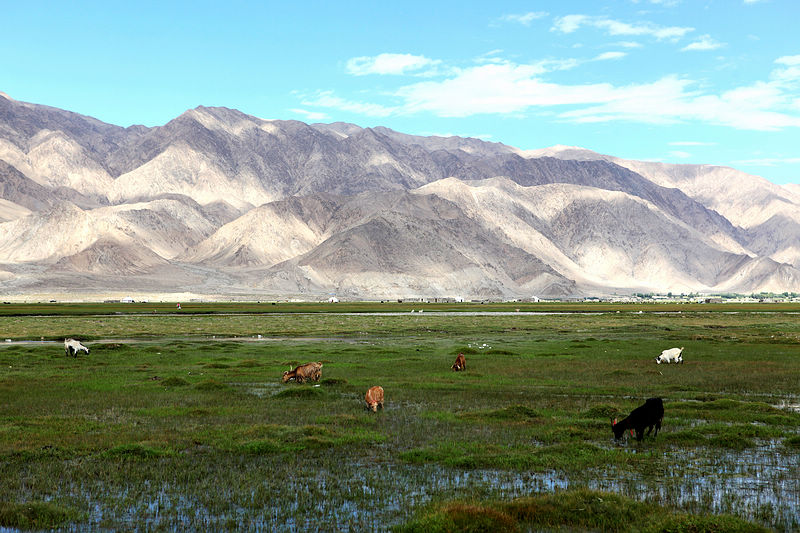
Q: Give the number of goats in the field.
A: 6